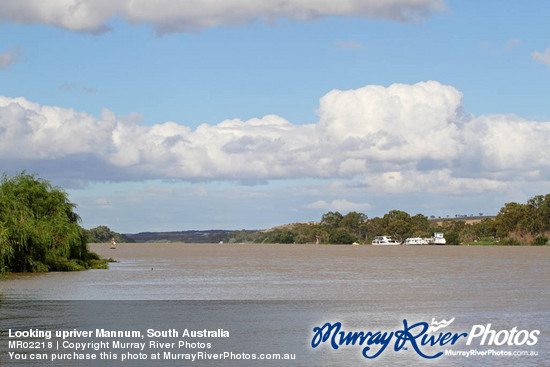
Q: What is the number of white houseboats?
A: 3